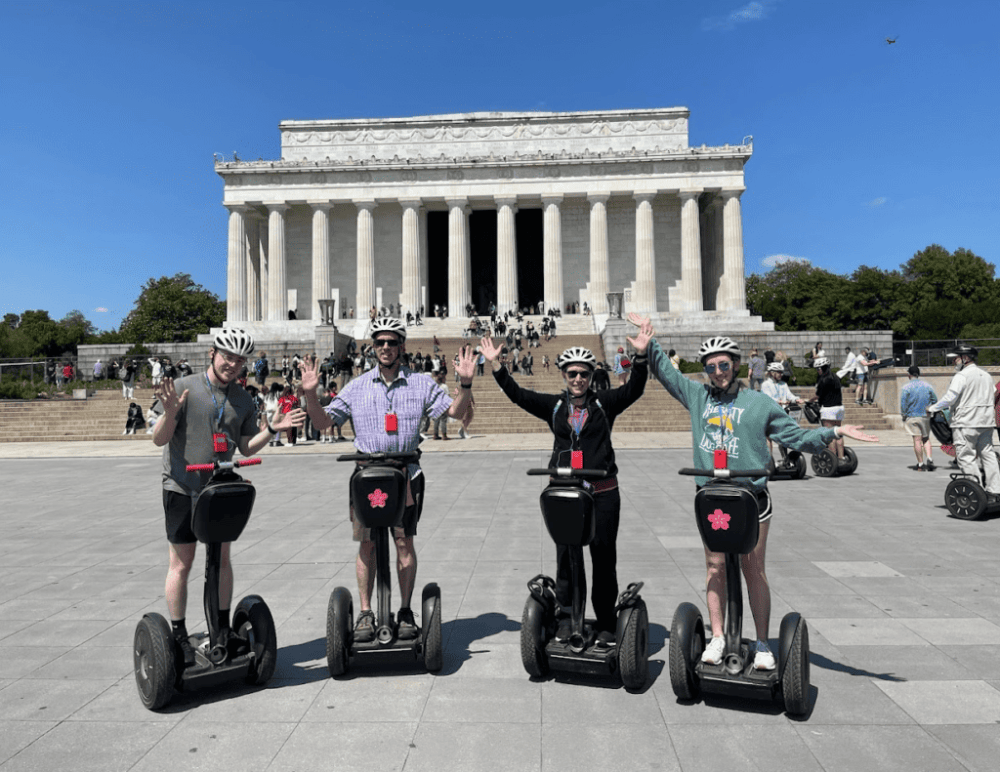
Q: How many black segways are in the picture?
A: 7